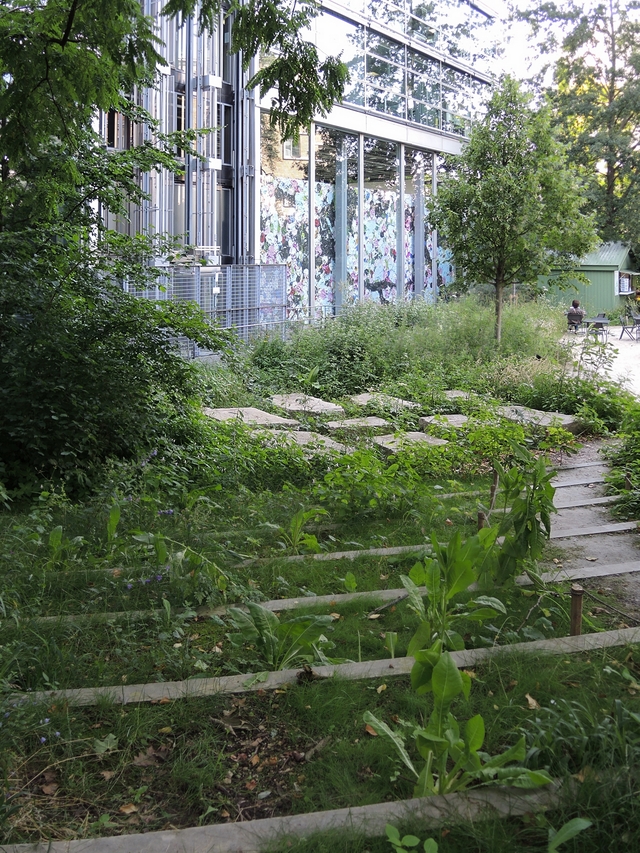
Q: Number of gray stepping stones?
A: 9